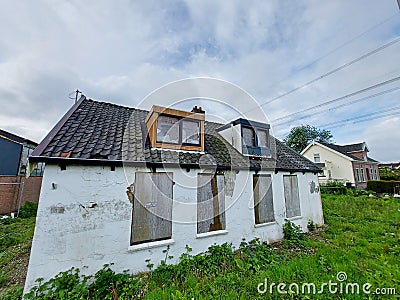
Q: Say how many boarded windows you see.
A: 4